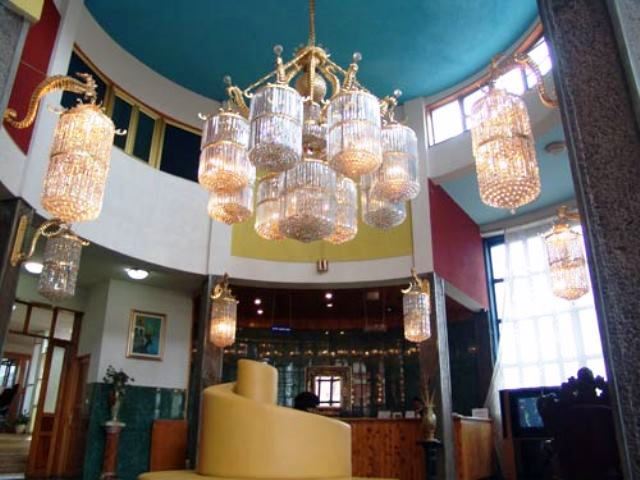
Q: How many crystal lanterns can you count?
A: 15